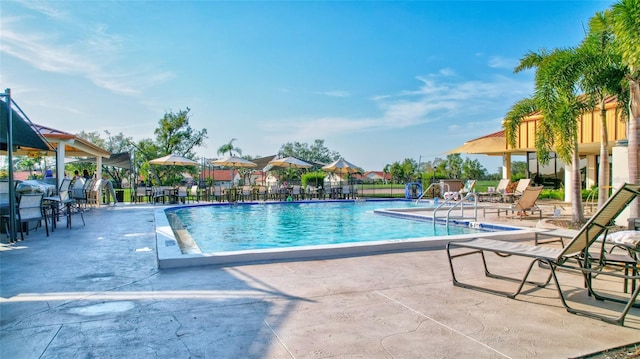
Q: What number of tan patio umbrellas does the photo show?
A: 4